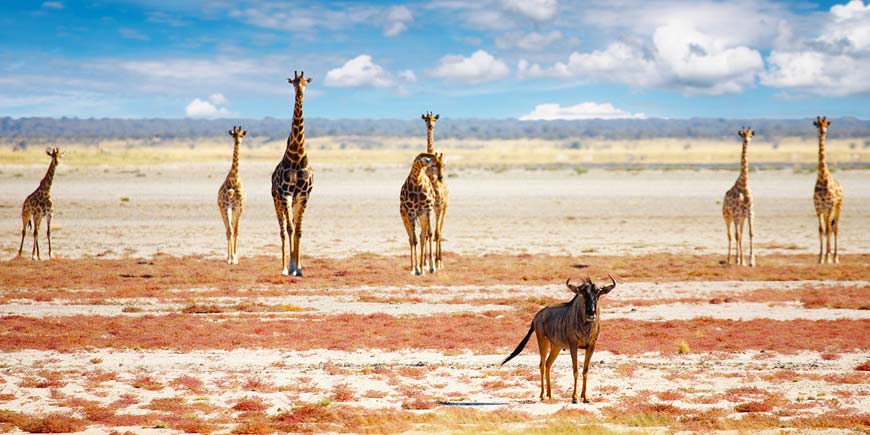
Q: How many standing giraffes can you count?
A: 7